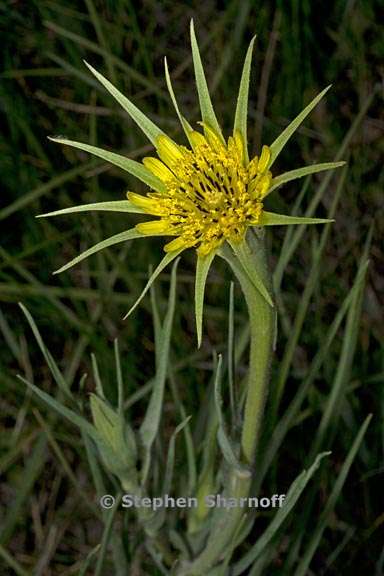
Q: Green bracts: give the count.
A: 13